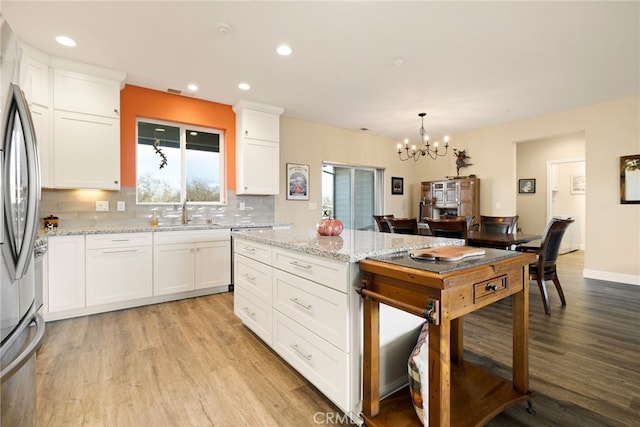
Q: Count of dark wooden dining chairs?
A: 6